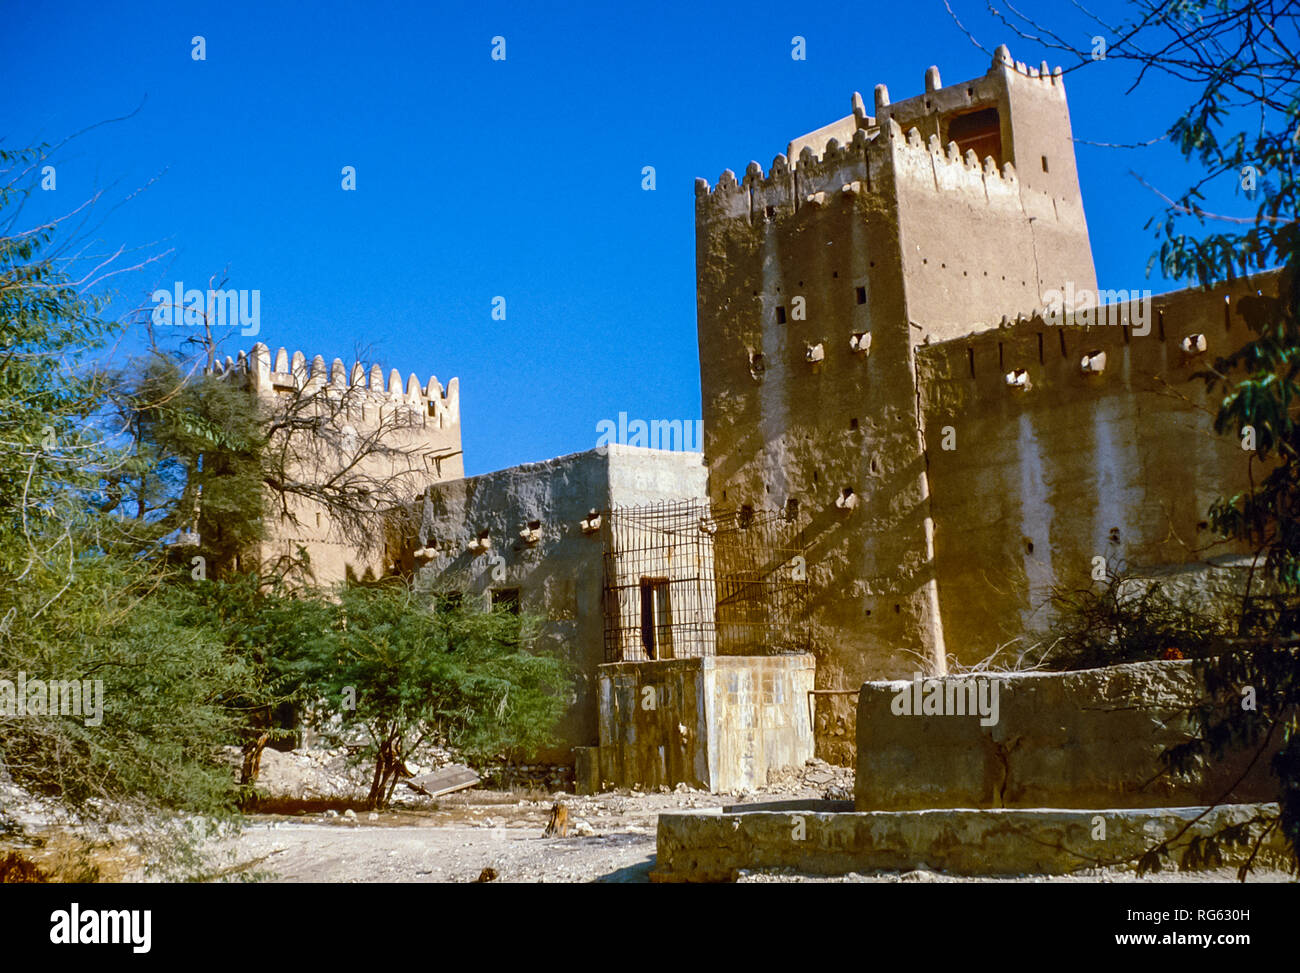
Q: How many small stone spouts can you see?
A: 13